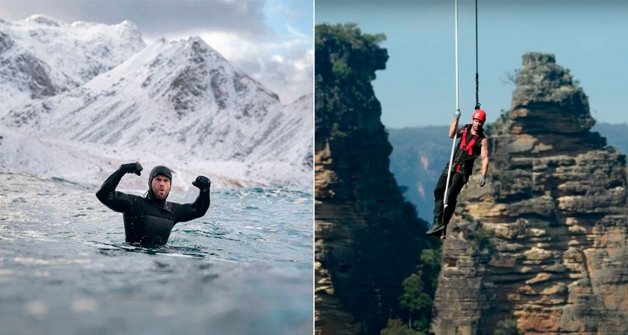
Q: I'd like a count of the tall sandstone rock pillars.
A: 2